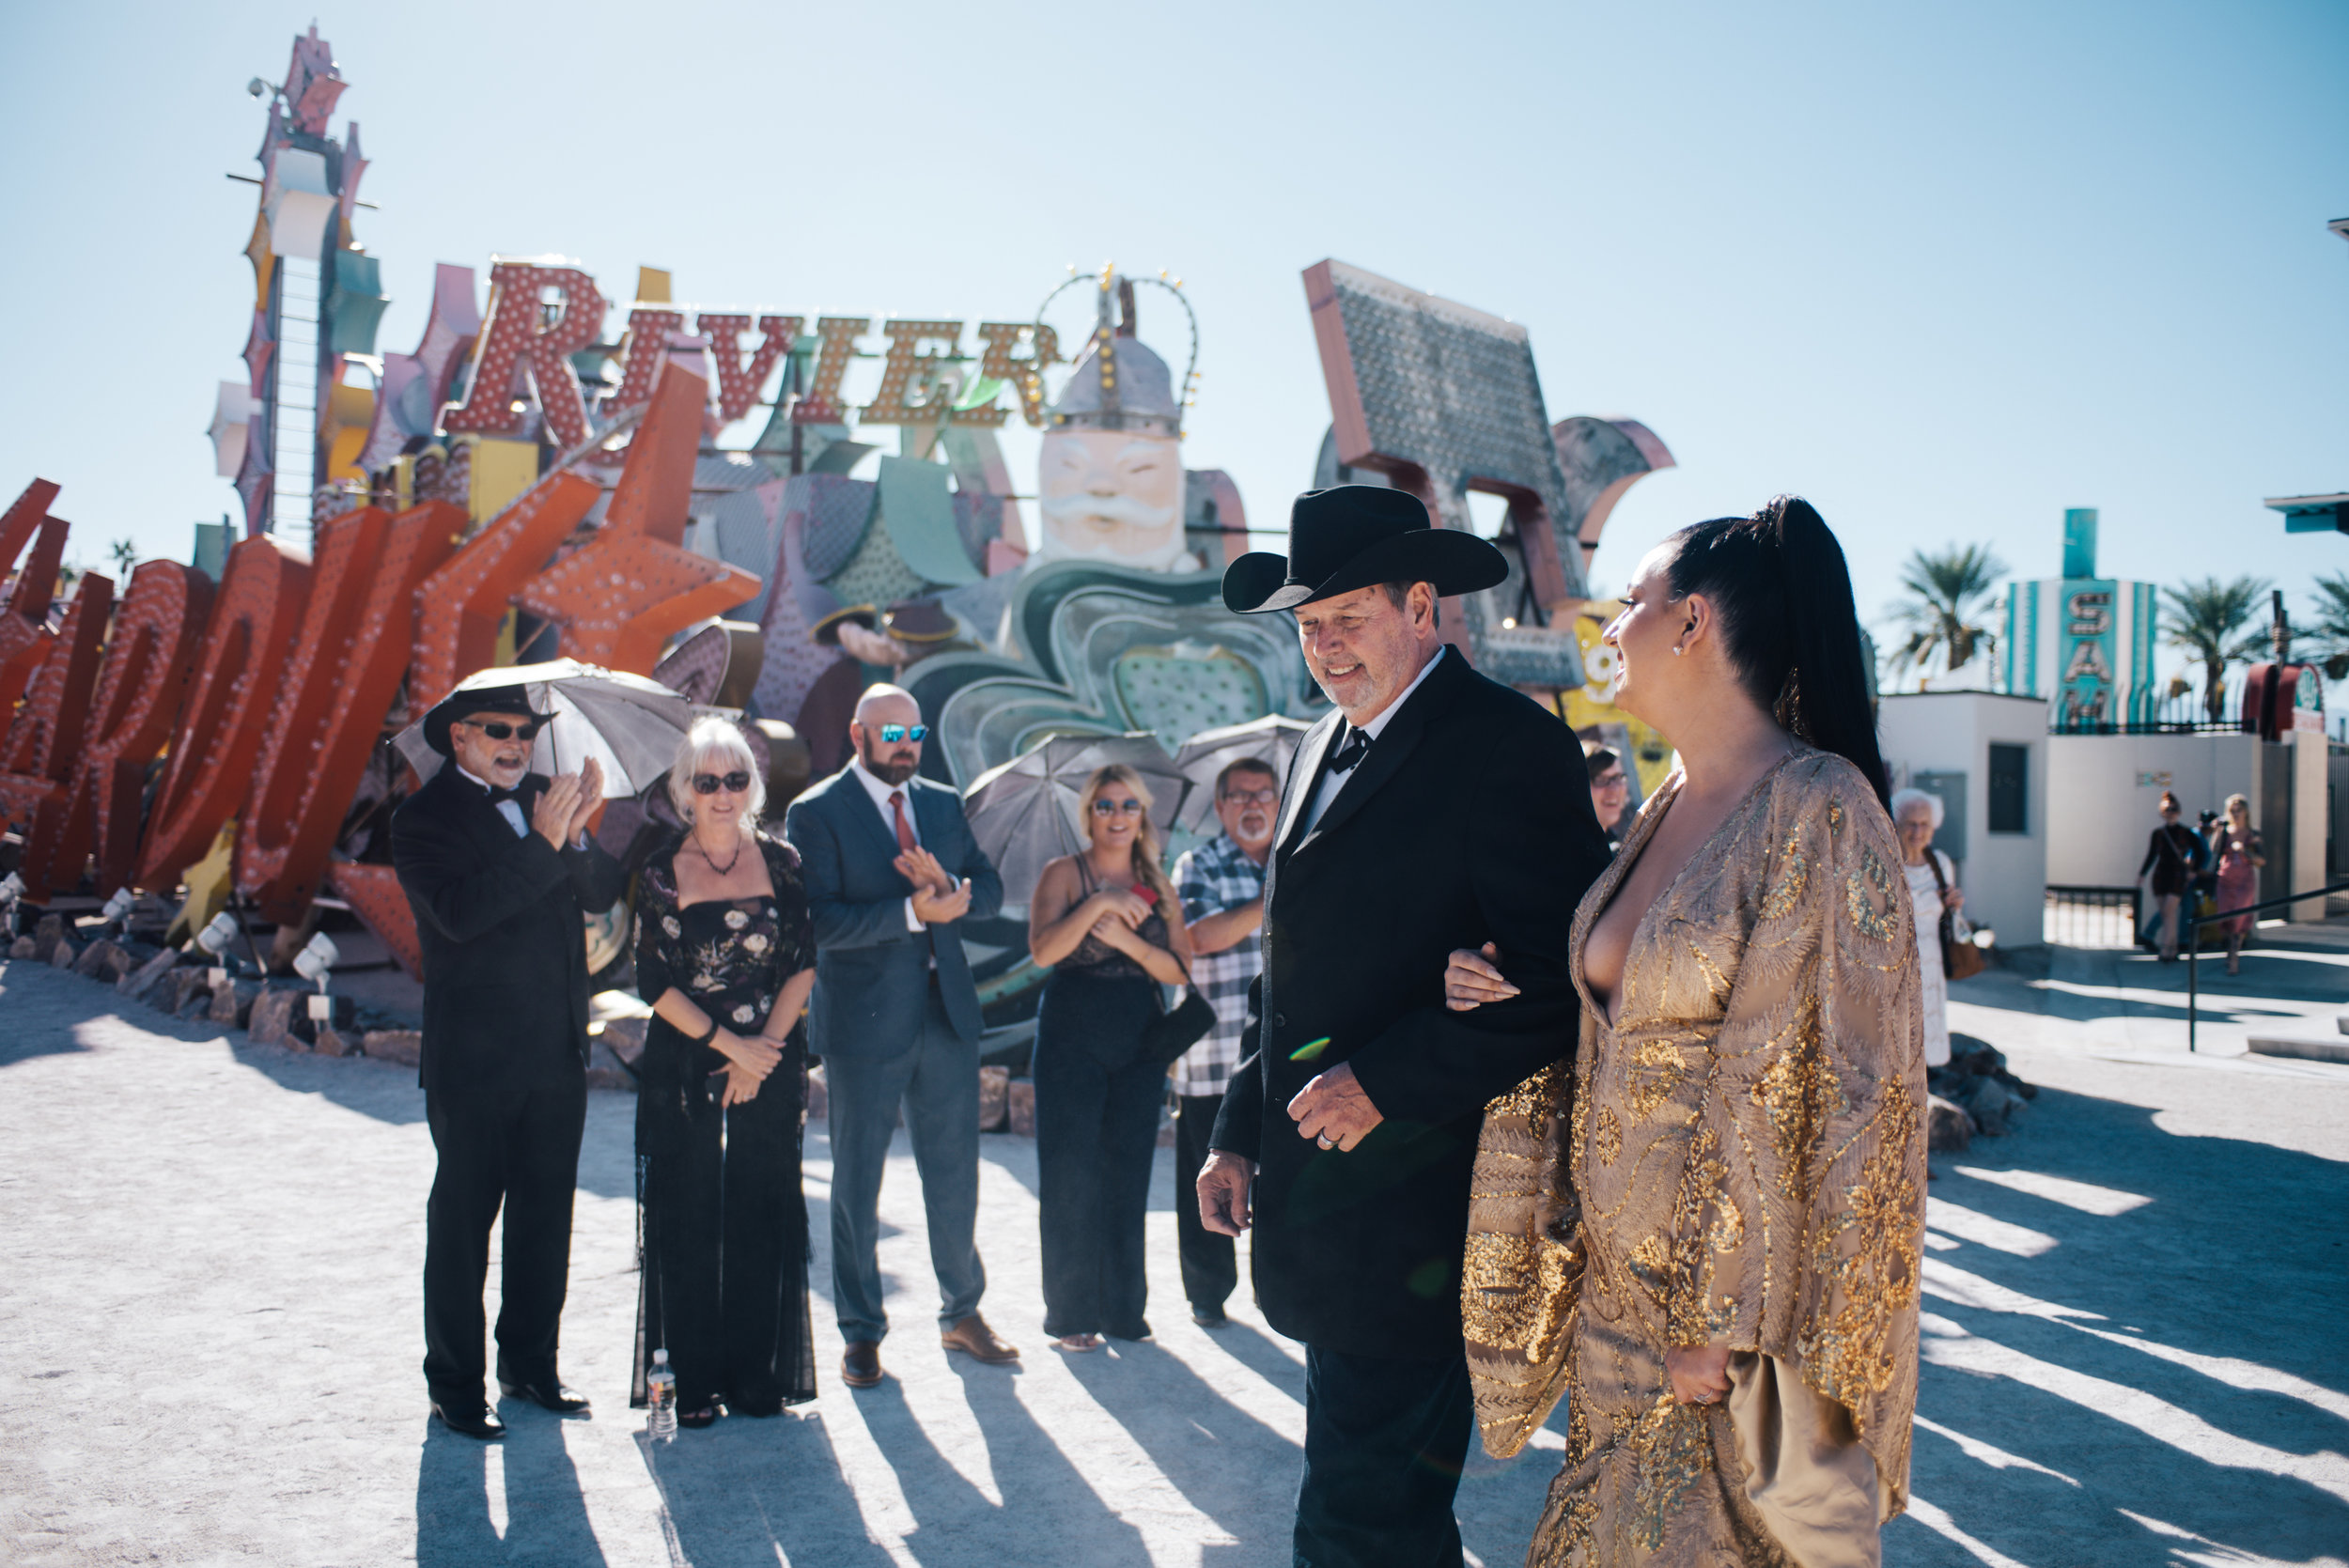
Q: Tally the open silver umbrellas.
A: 3